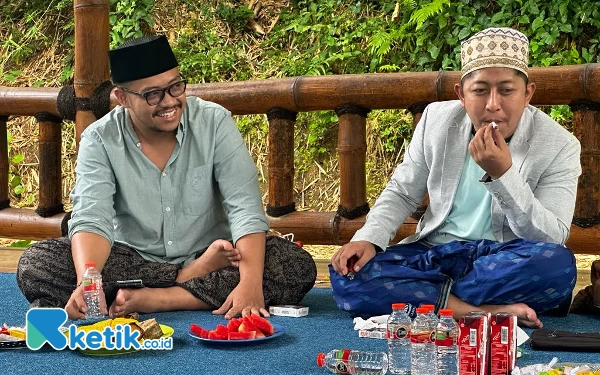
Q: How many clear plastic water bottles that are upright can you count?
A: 5